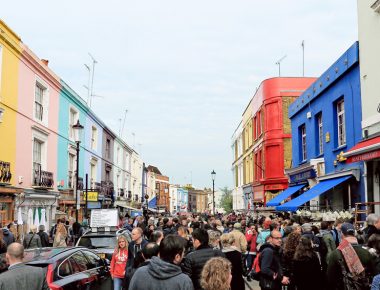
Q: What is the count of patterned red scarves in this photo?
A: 1